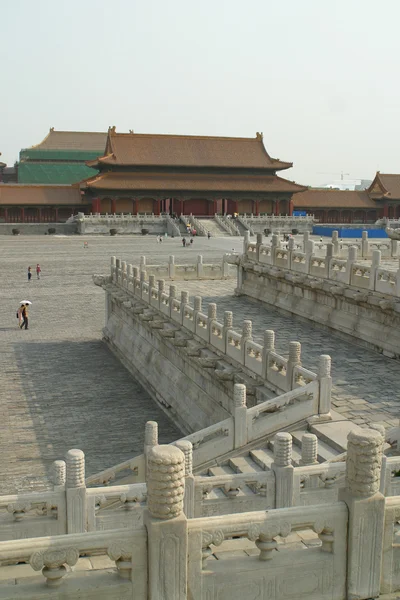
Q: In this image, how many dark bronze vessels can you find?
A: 6